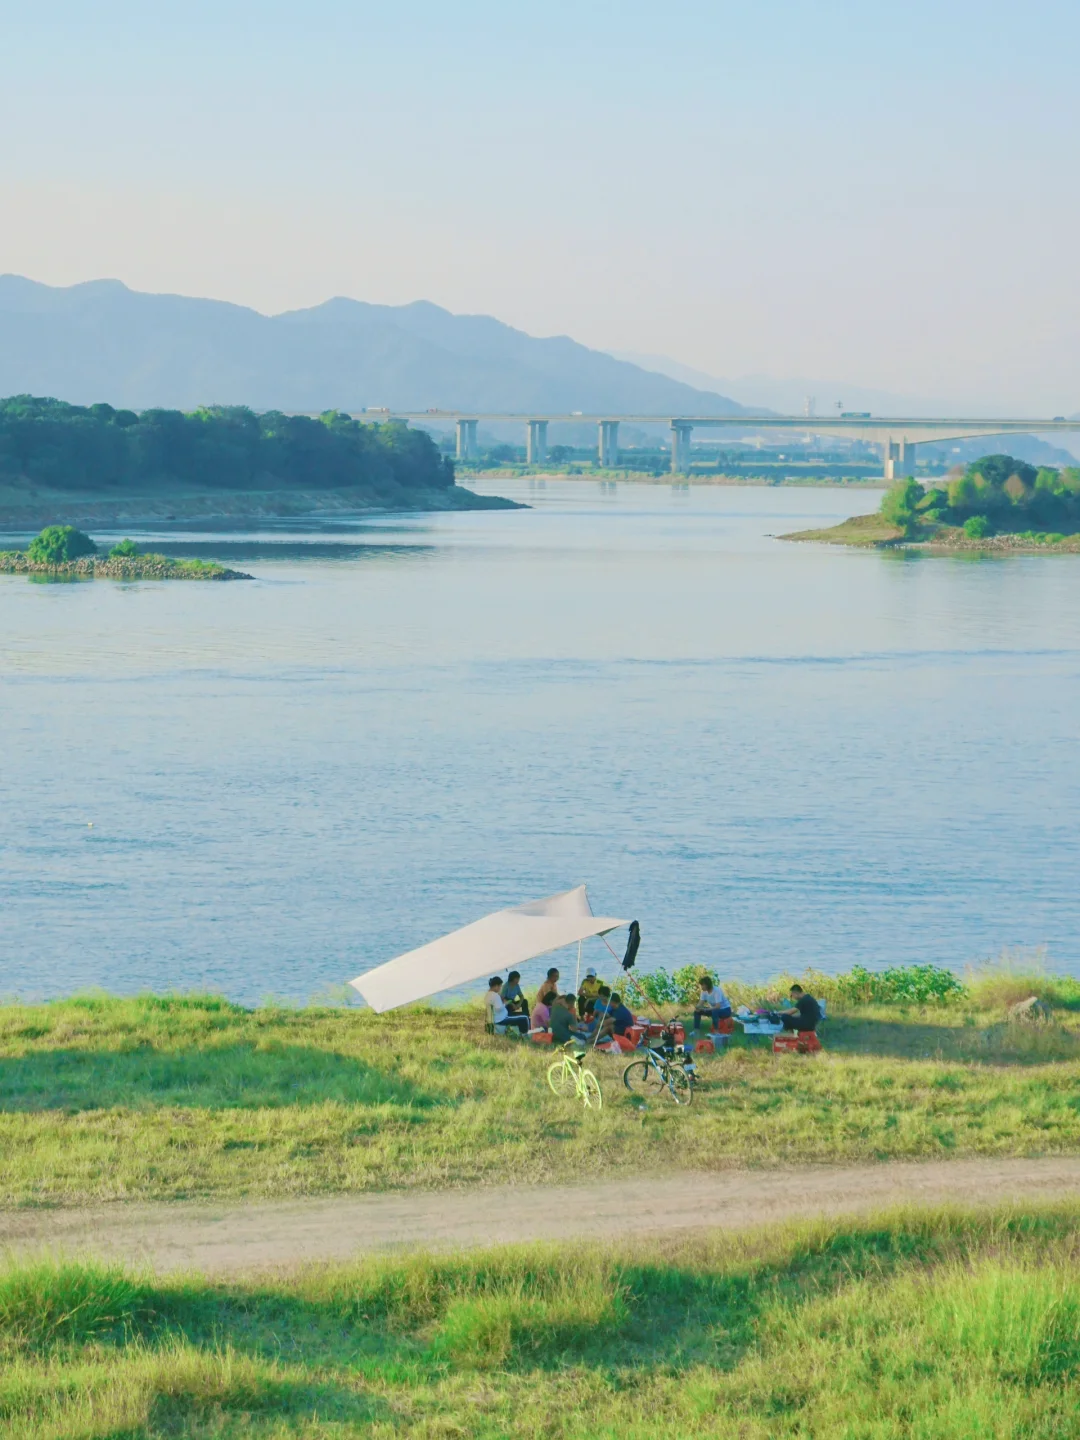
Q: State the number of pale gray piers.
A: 5